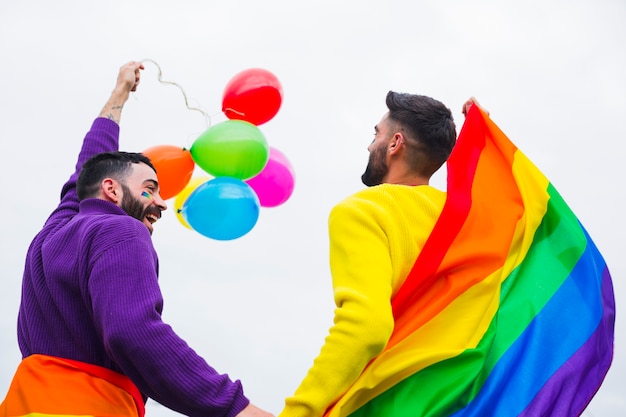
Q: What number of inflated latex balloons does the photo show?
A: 6